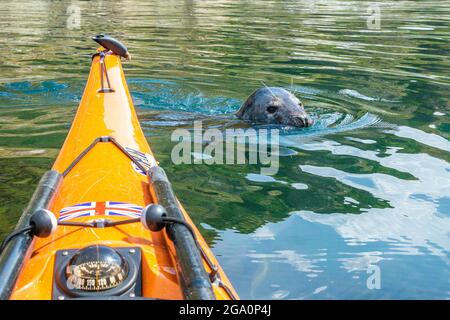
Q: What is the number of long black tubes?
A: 2